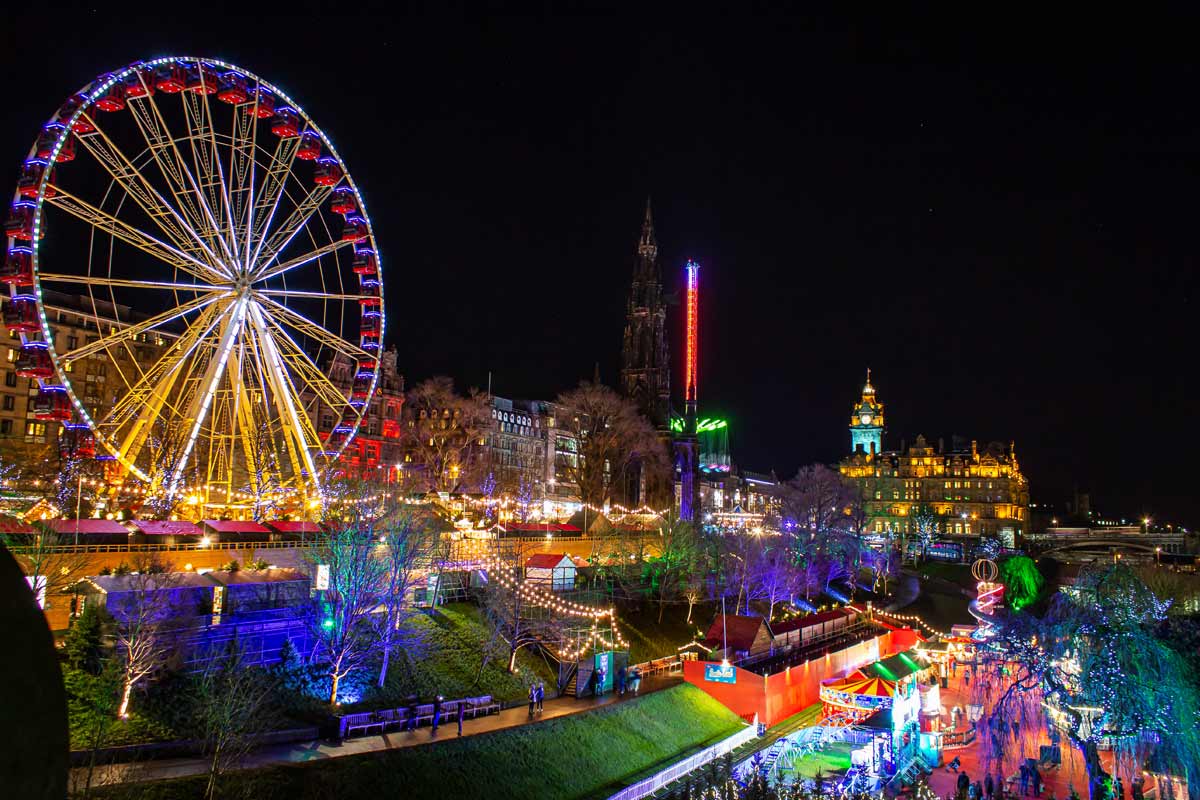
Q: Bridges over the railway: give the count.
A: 1